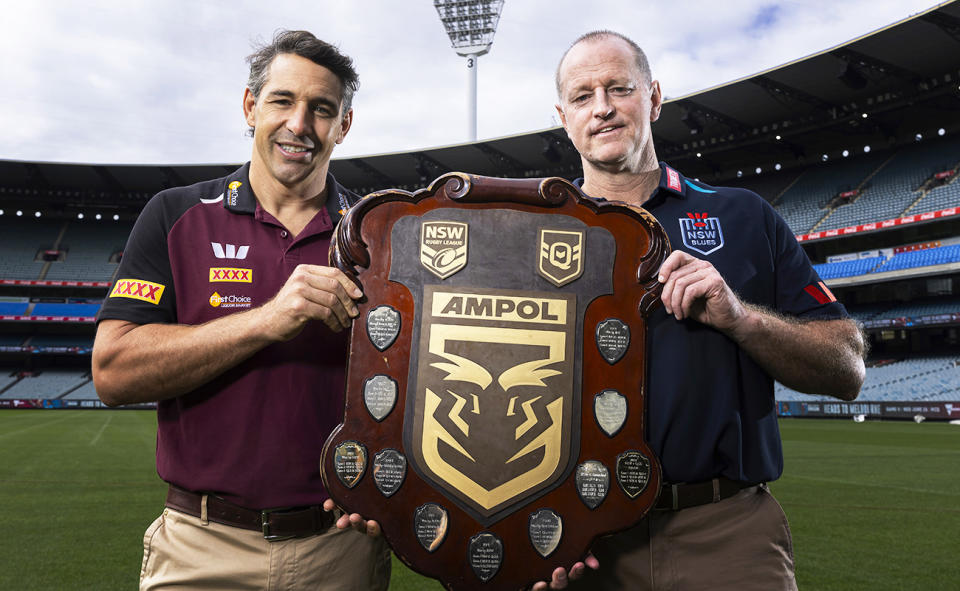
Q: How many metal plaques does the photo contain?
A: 11